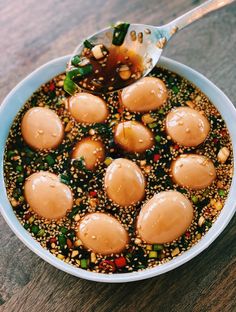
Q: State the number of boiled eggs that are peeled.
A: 11